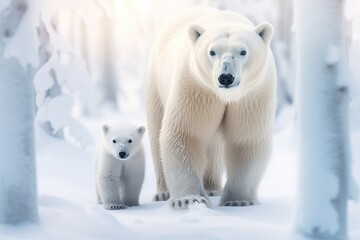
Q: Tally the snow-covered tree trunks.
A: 2